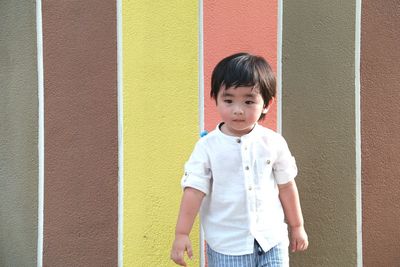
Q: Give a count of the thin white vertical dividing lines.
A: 5